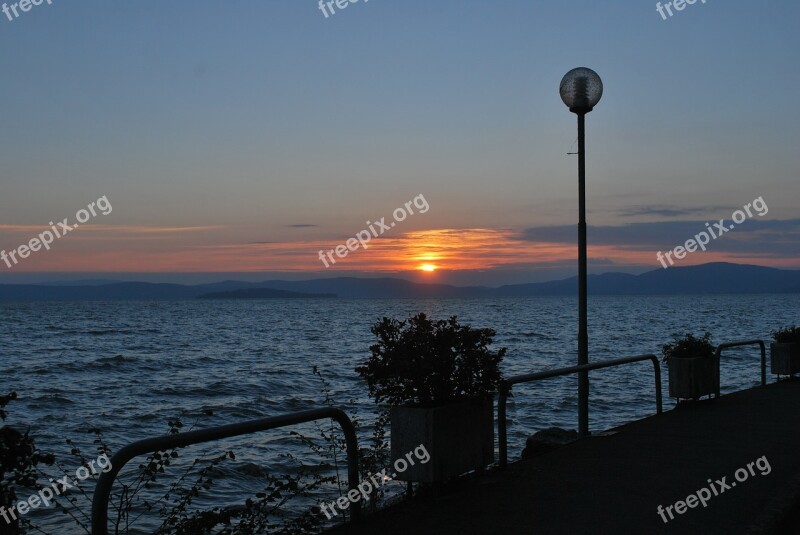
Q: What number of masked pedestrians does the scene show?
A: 0